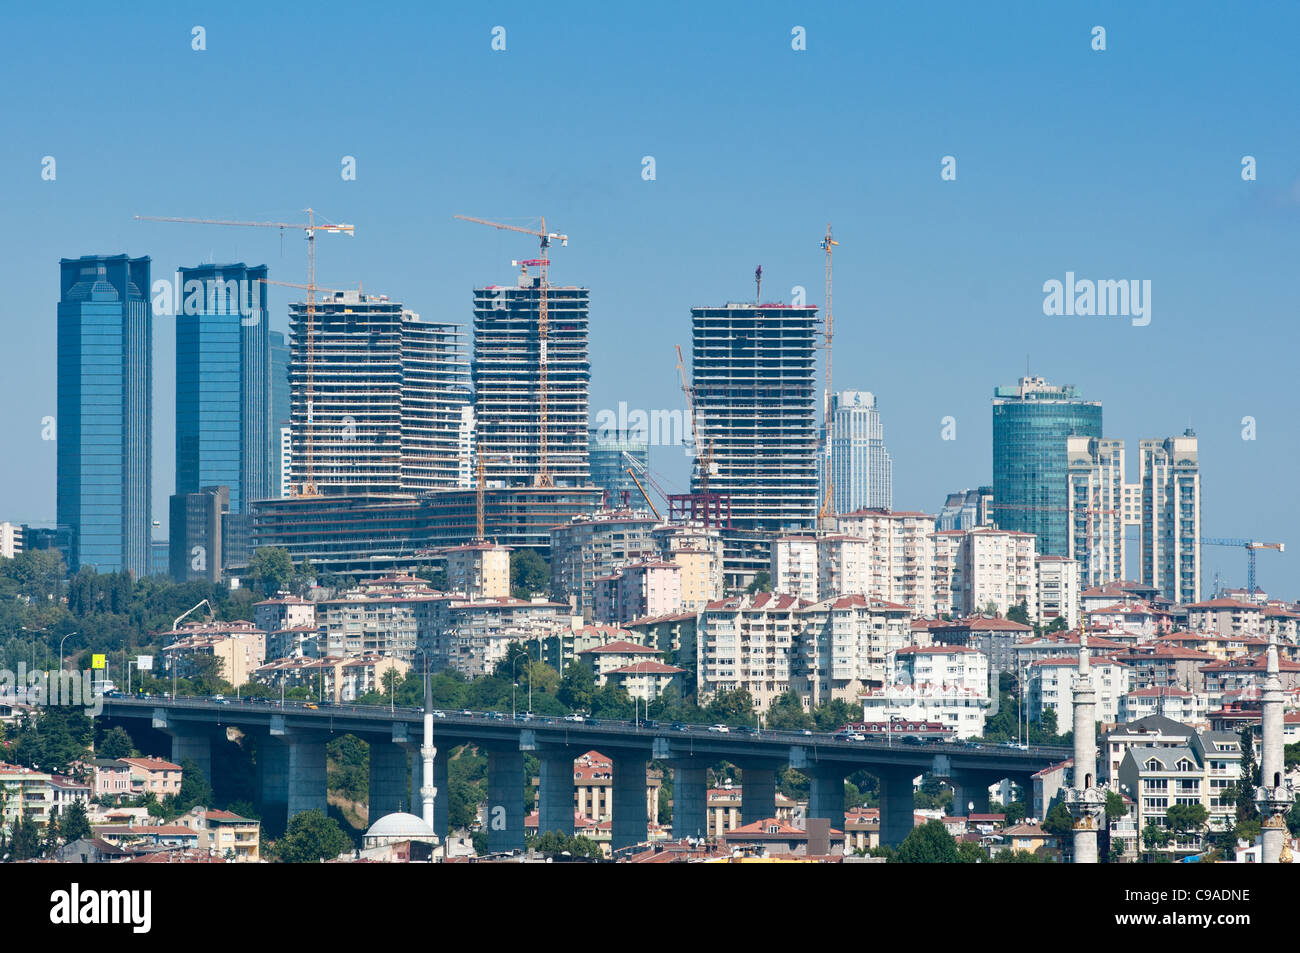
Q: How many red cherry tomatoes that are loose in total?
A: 0